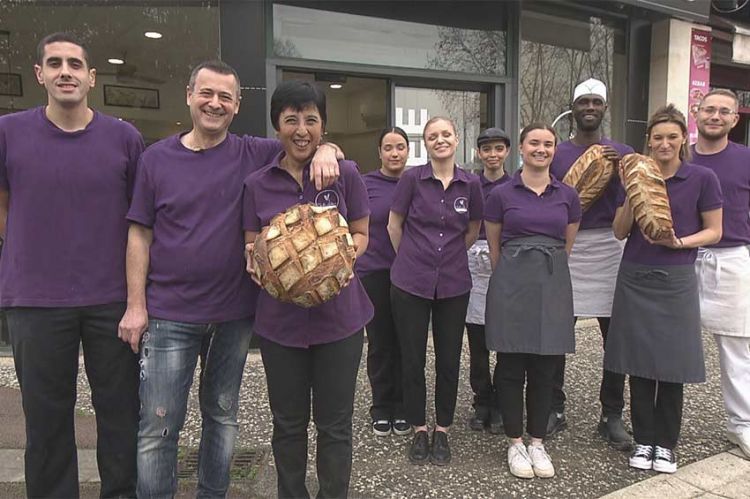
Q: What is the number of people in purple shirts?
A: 10